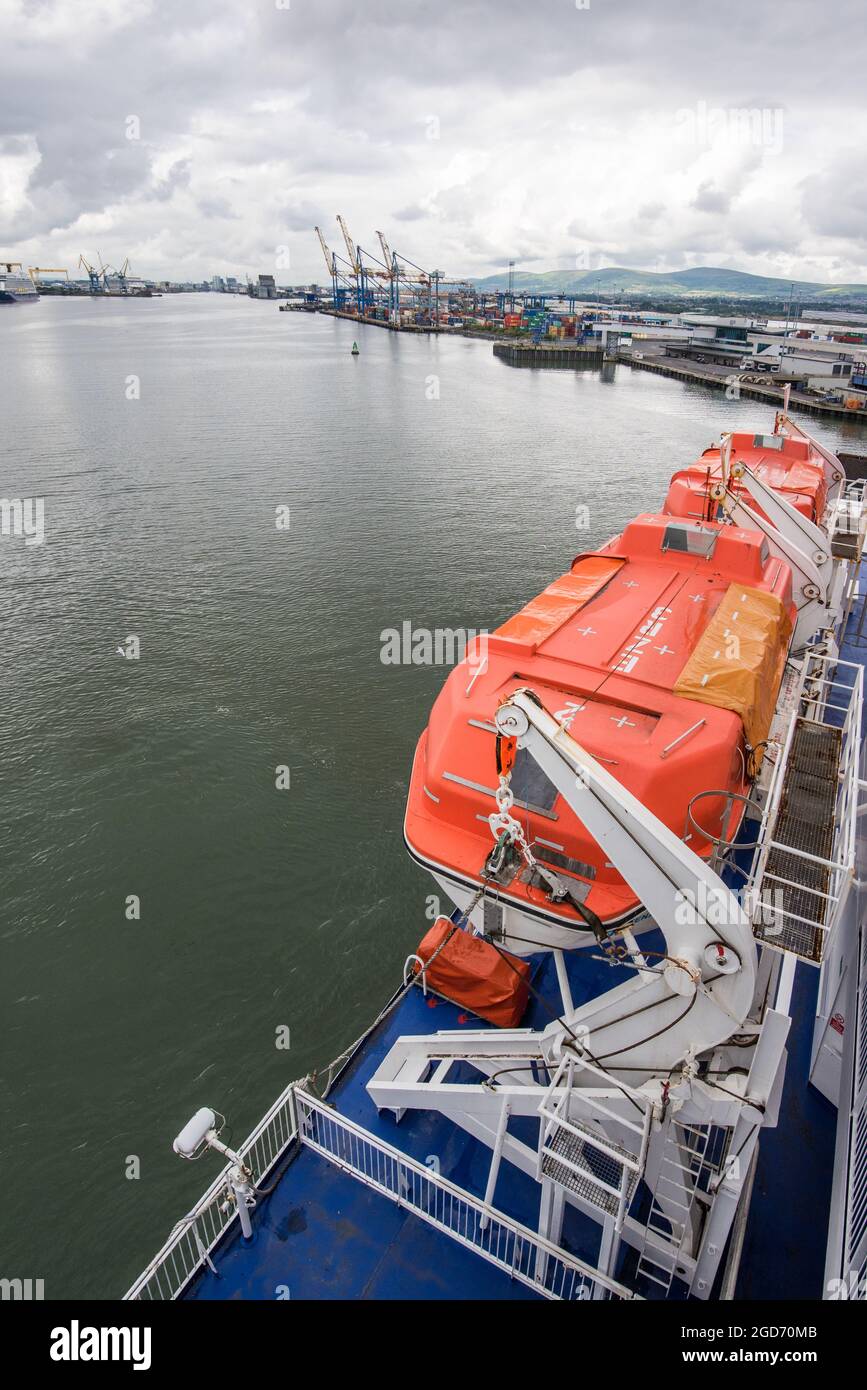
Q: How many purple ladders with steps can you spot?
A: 0